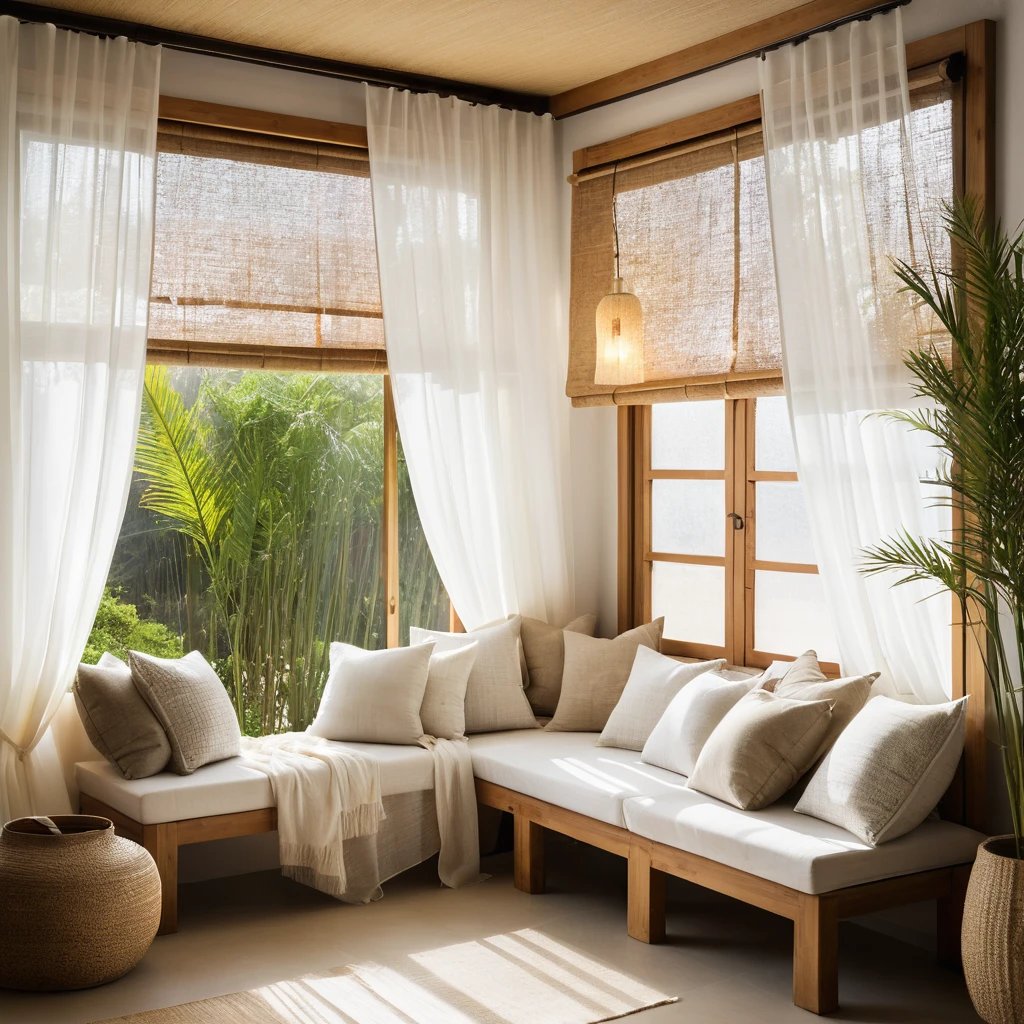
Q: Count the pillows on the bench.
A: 12